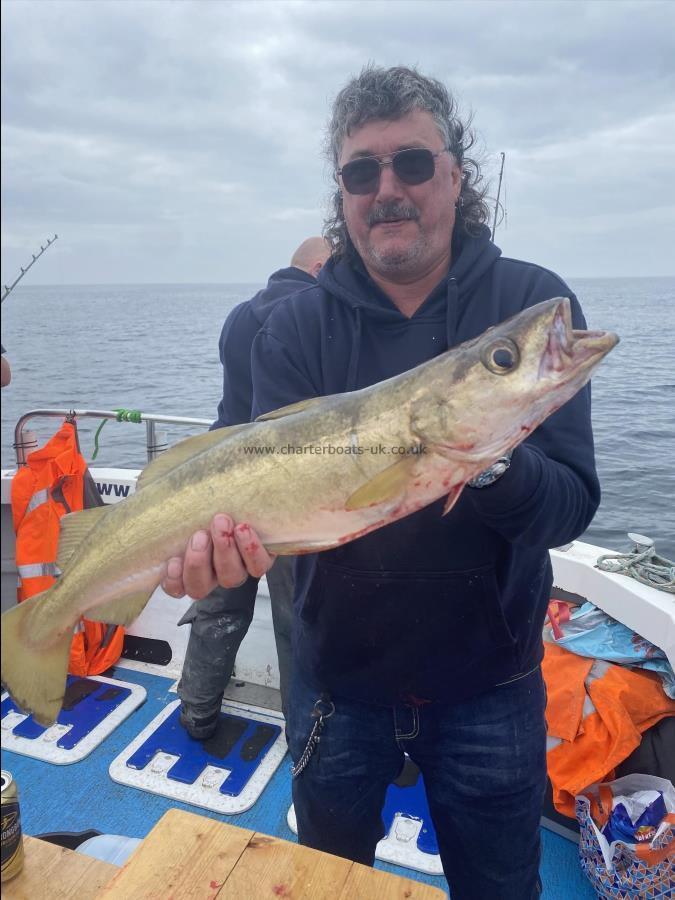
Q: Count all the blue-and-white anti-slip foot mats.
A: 3